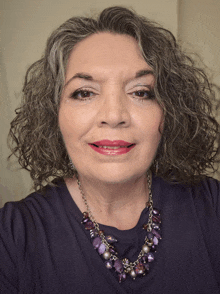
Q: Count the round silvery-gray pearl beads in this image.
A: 3